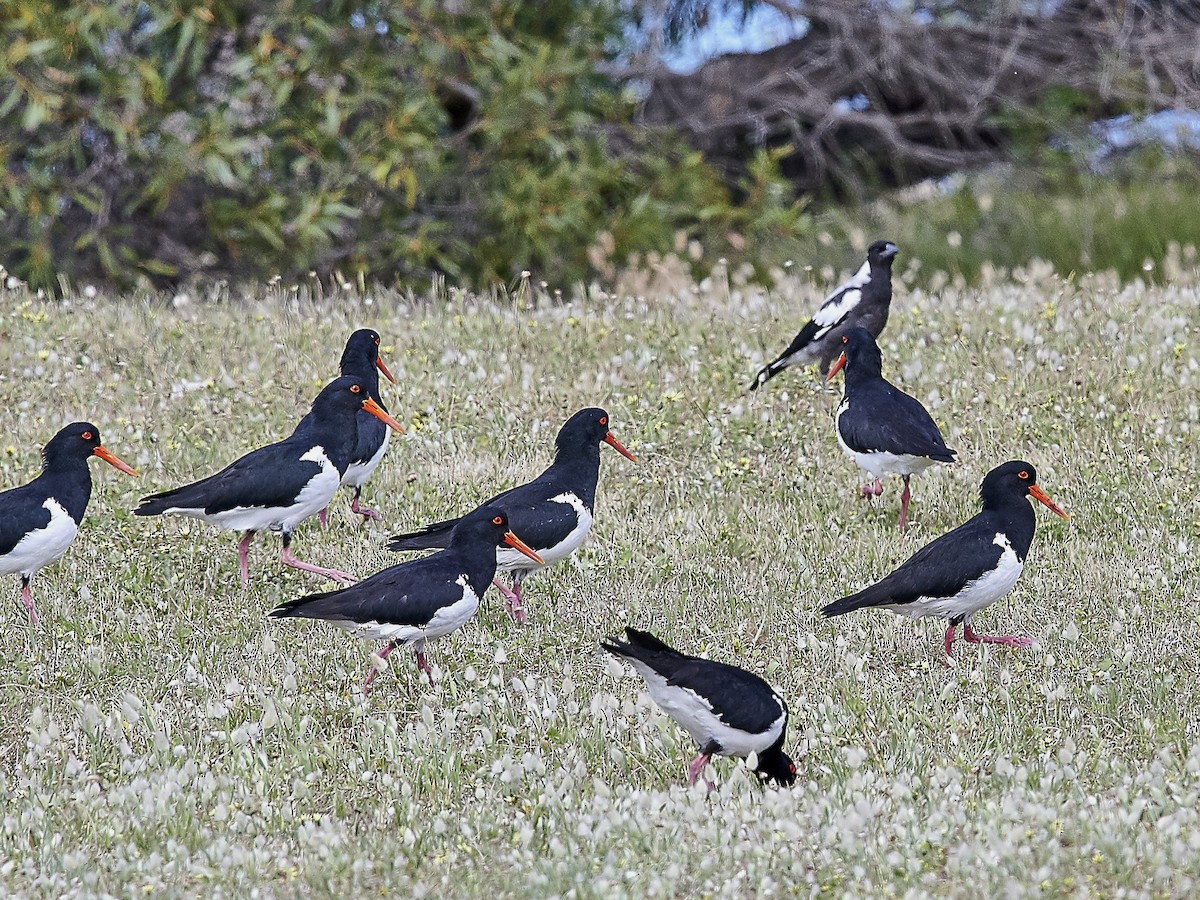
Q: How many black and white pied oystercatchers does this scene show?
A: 8